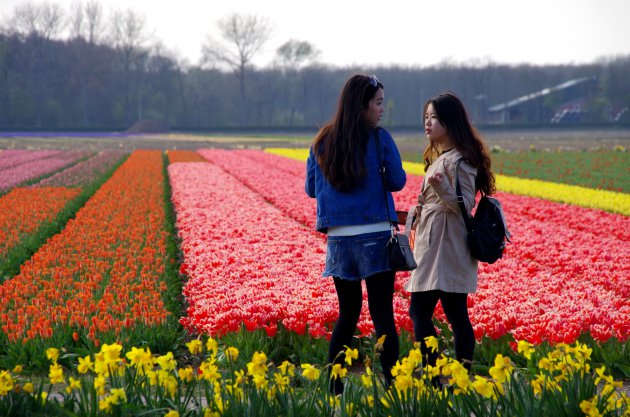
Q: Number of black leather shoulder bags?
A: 1